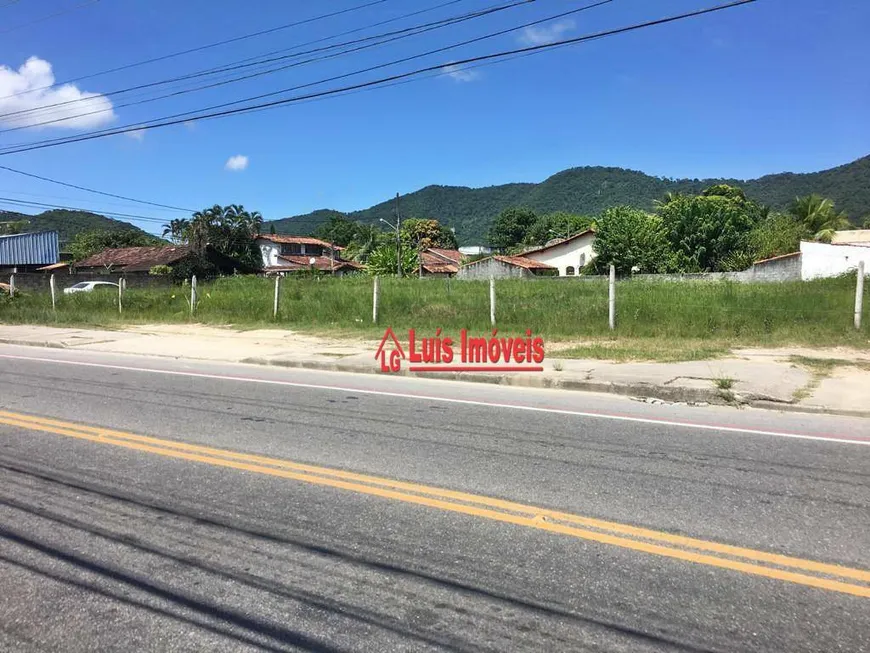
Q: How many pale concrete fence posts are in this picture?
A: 9